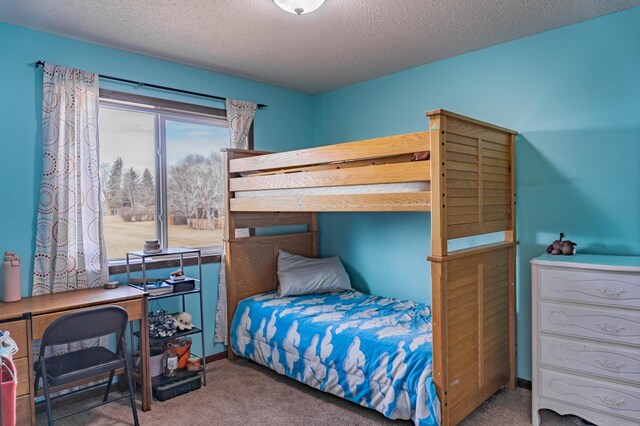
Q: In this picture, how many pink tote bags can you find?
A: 1